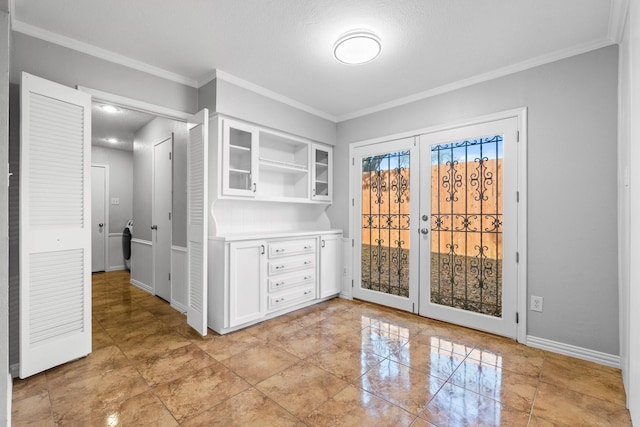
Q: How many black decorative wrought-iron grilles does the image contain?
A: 2